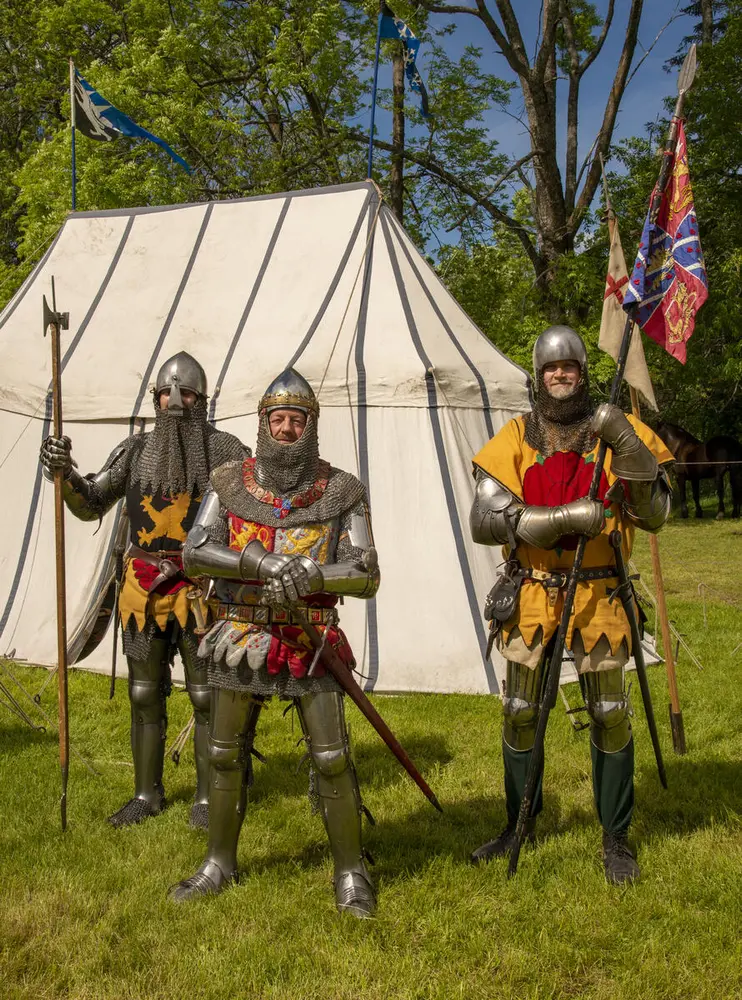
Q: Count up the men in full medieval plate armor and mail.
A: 3